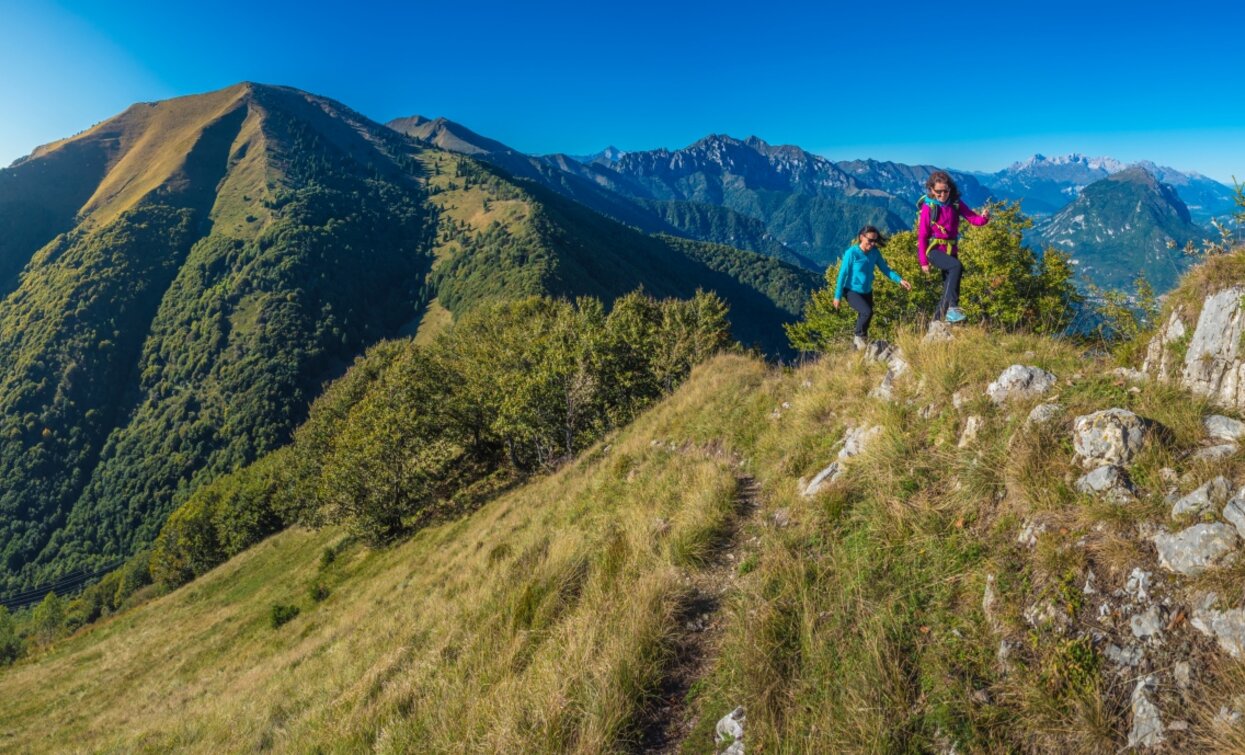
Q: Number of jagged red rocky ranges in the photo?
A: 0